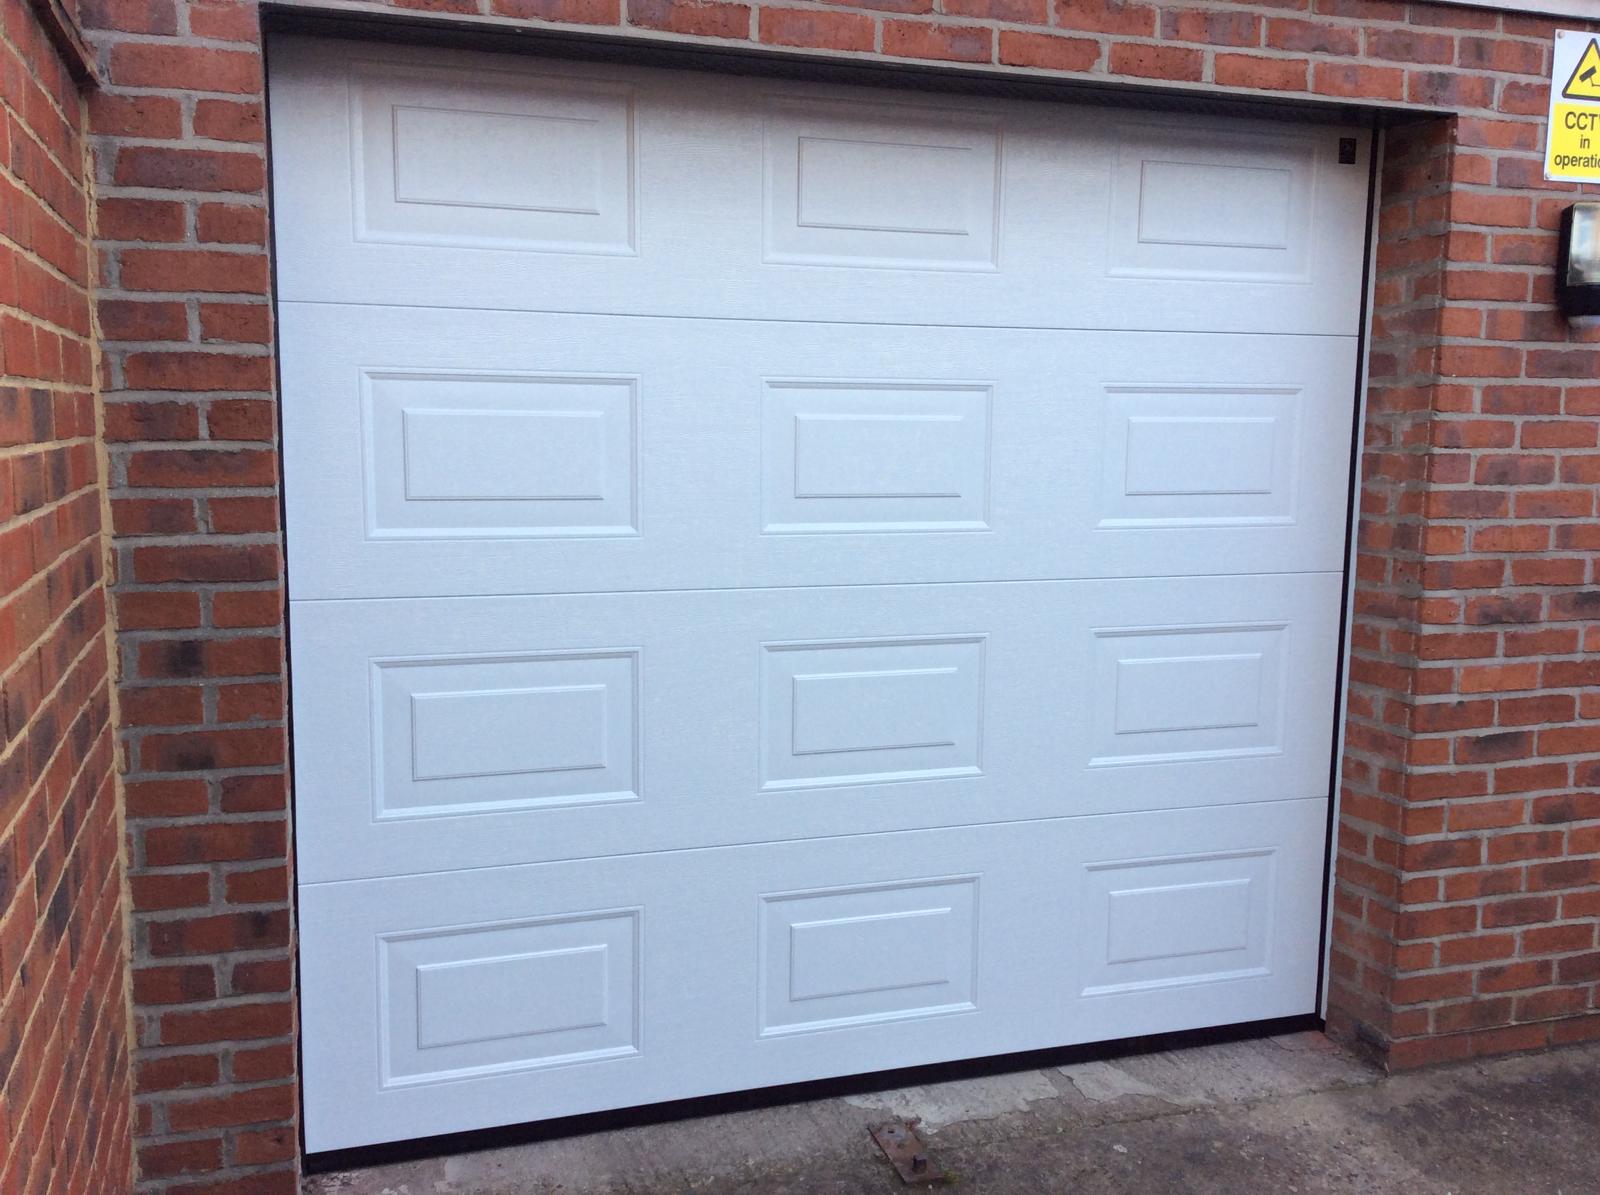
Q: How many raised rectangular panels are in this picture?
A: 12